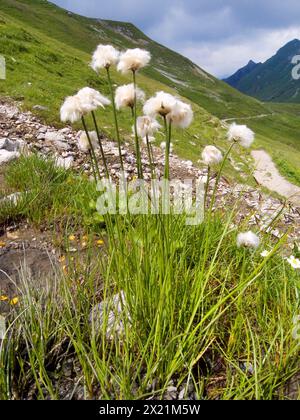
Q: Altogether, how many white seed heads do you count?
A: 12